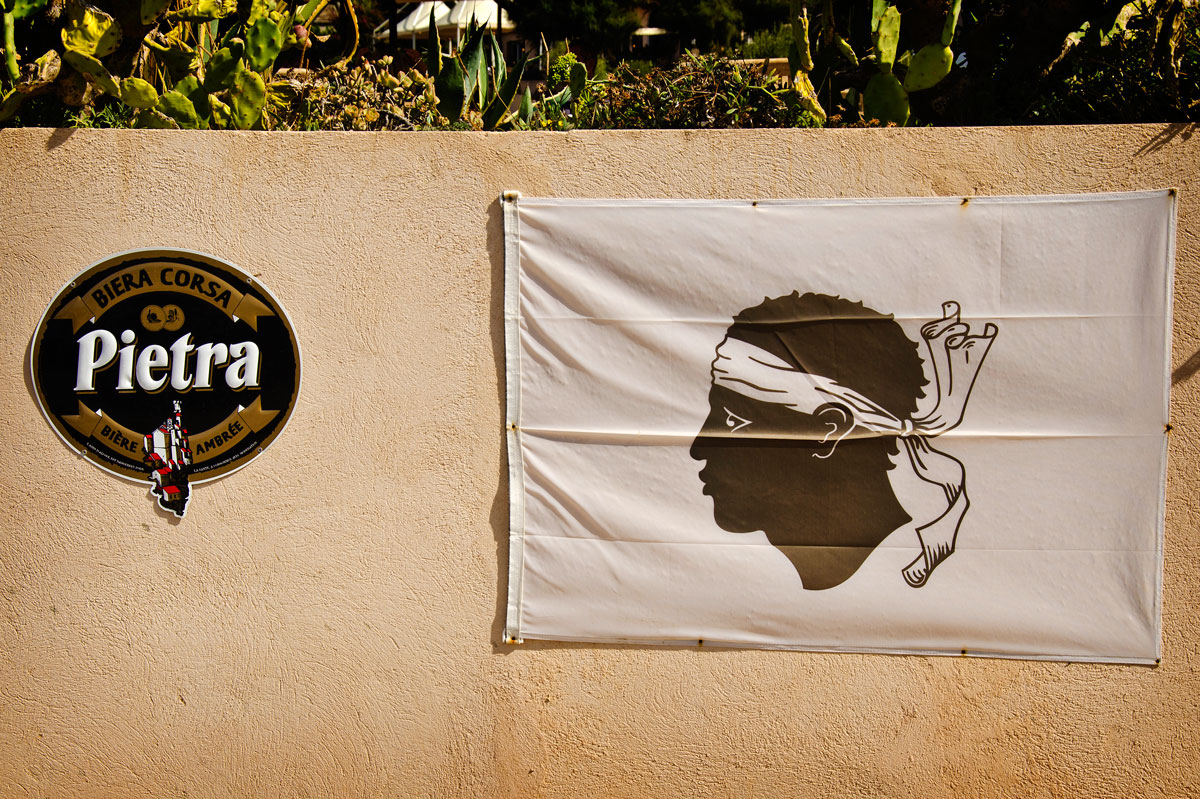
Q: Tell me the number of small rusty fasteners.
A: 10